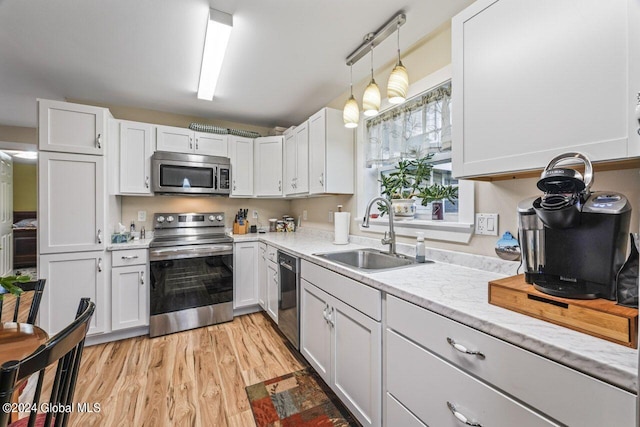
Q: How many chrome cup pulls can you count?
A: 0